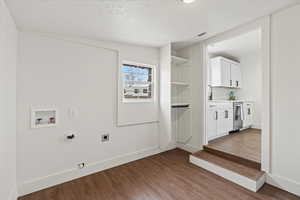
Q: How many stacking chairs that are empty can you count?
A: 0